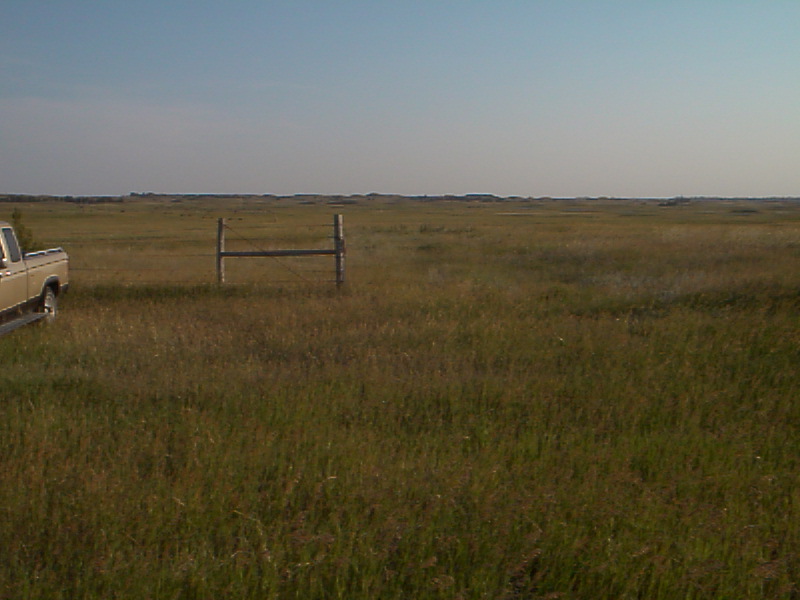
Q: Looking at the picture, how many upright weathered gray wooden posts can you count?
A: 2